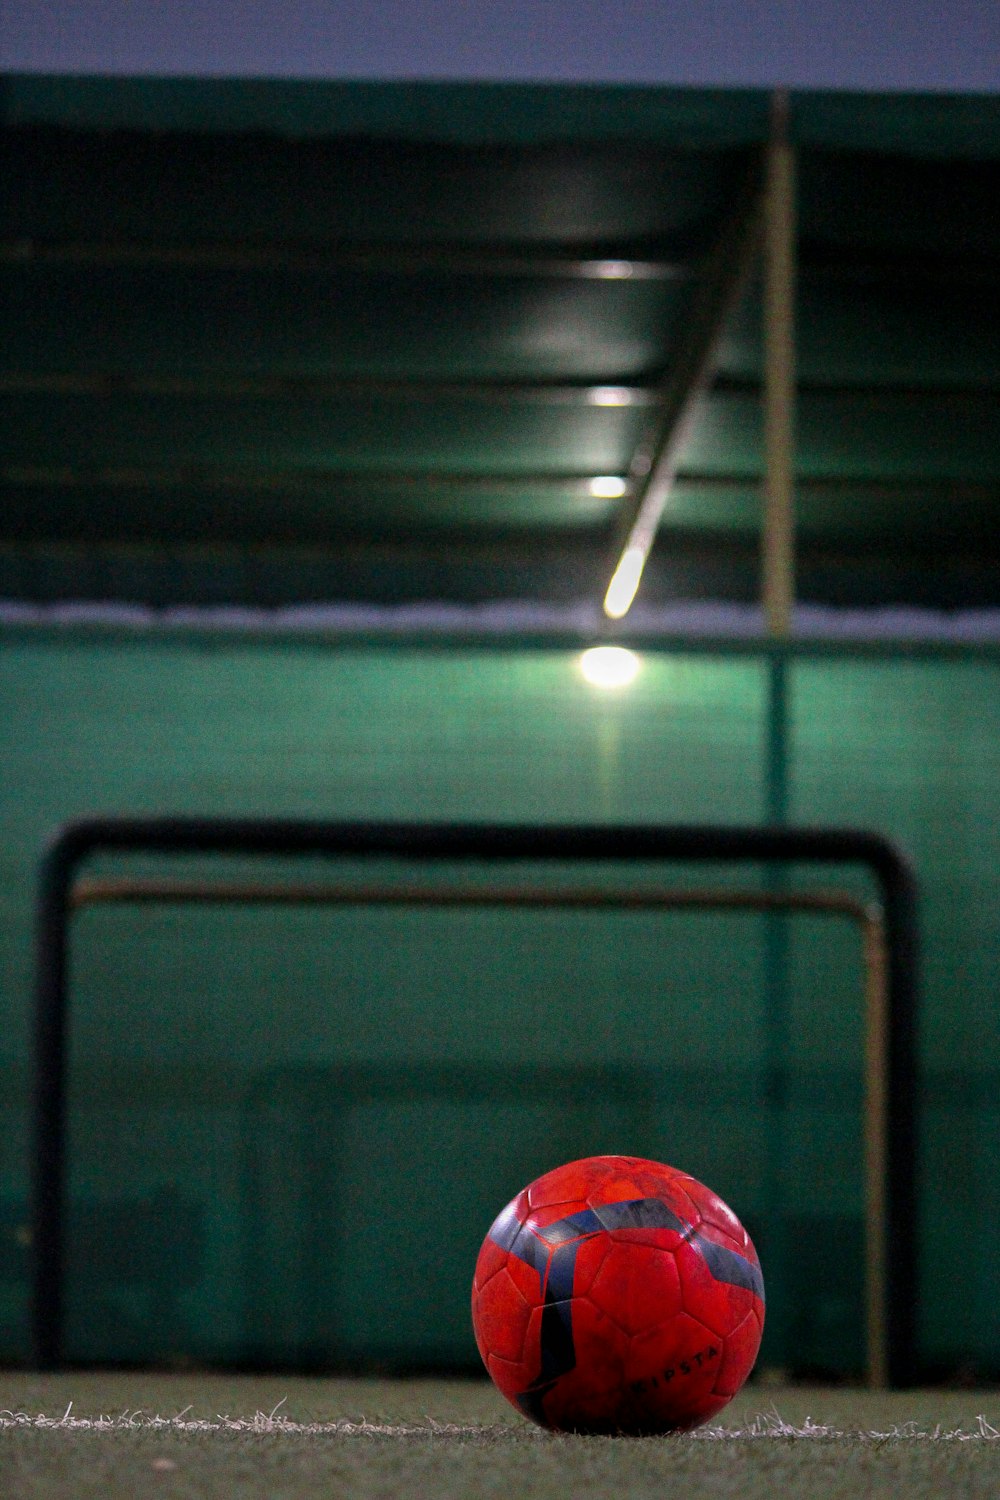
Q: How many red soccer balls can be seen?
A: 1